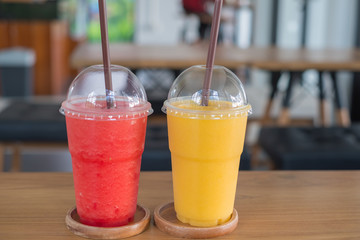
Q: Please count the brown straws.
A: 2